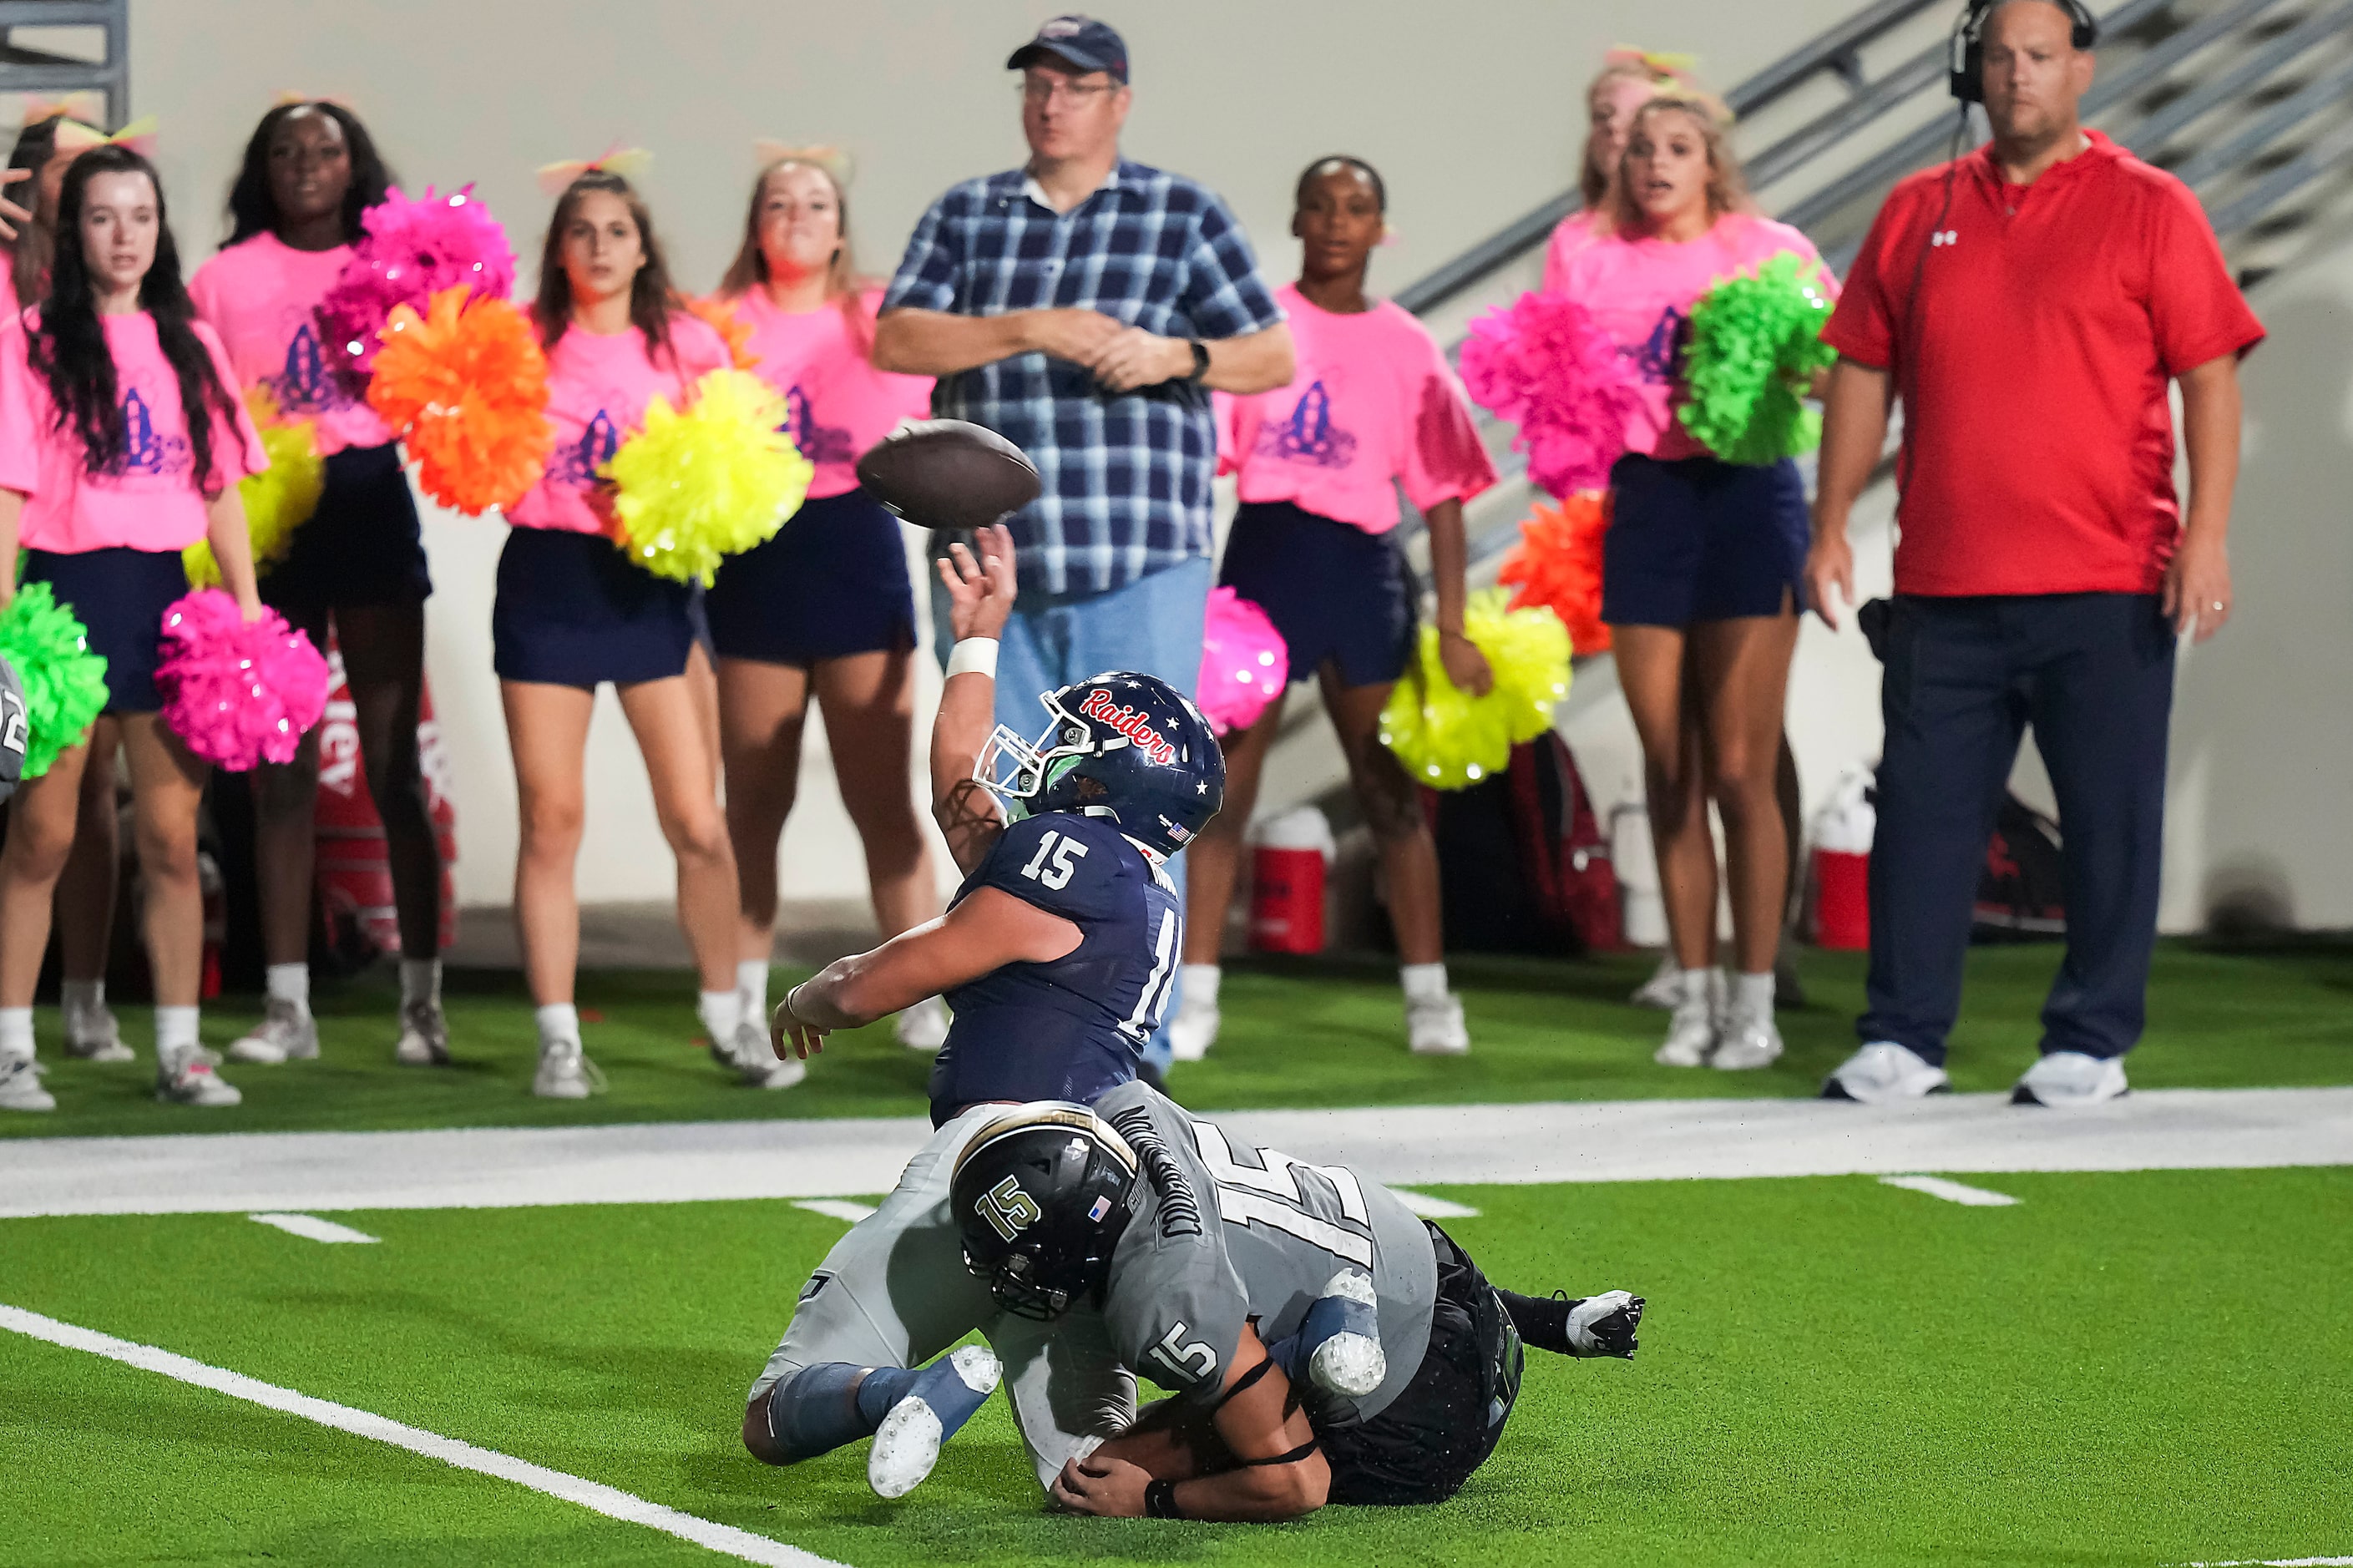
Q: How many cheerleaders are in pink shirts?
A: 8